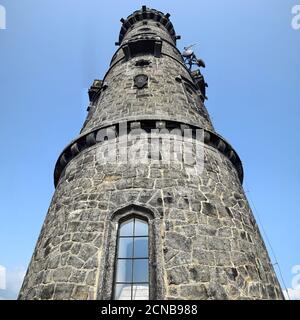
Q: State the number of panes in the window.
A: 8